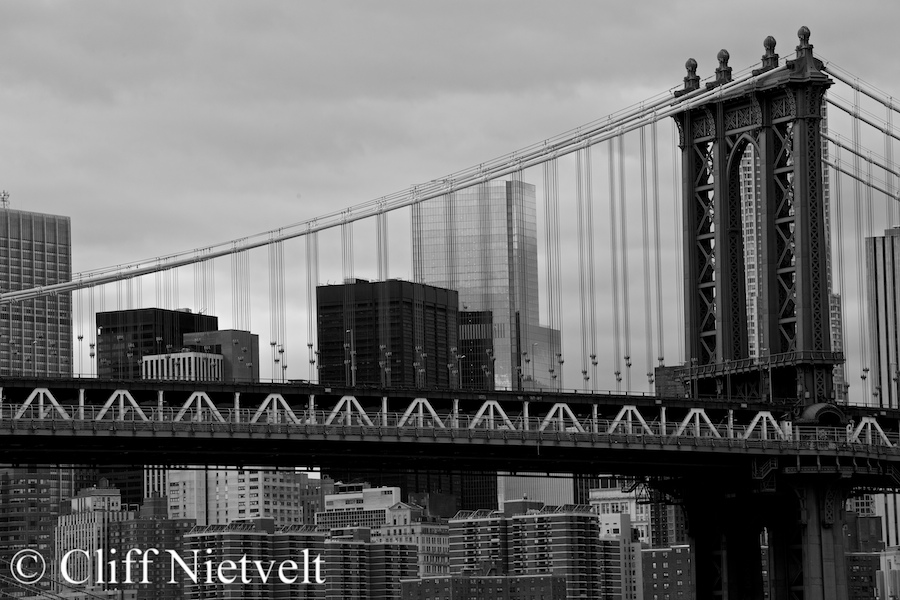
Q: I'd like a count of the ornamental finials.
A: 4